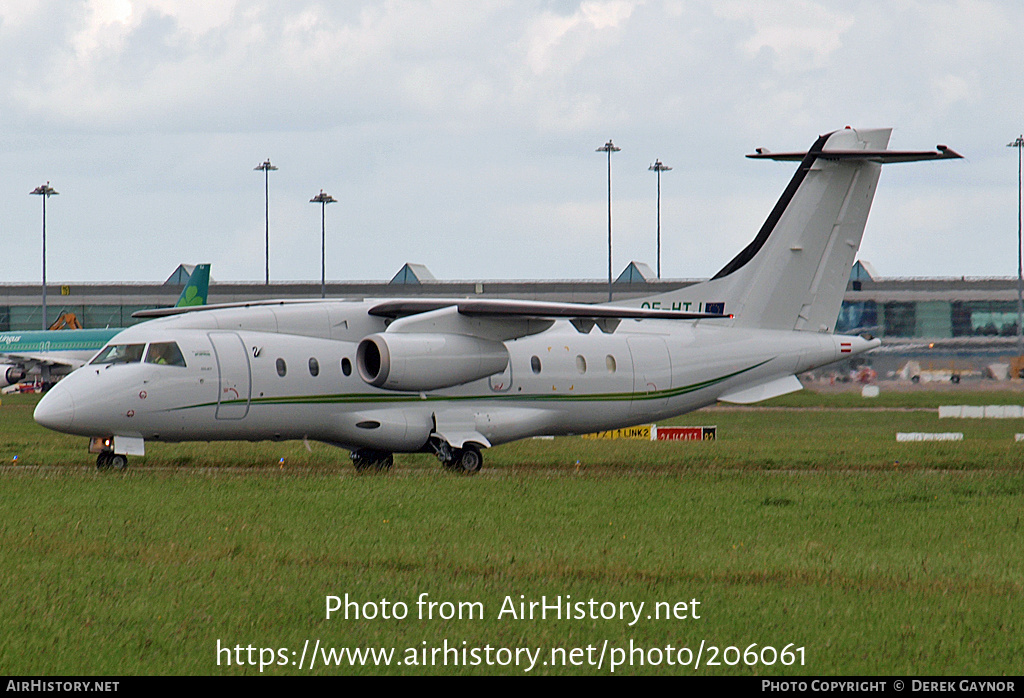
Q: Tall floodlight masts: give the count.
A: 6